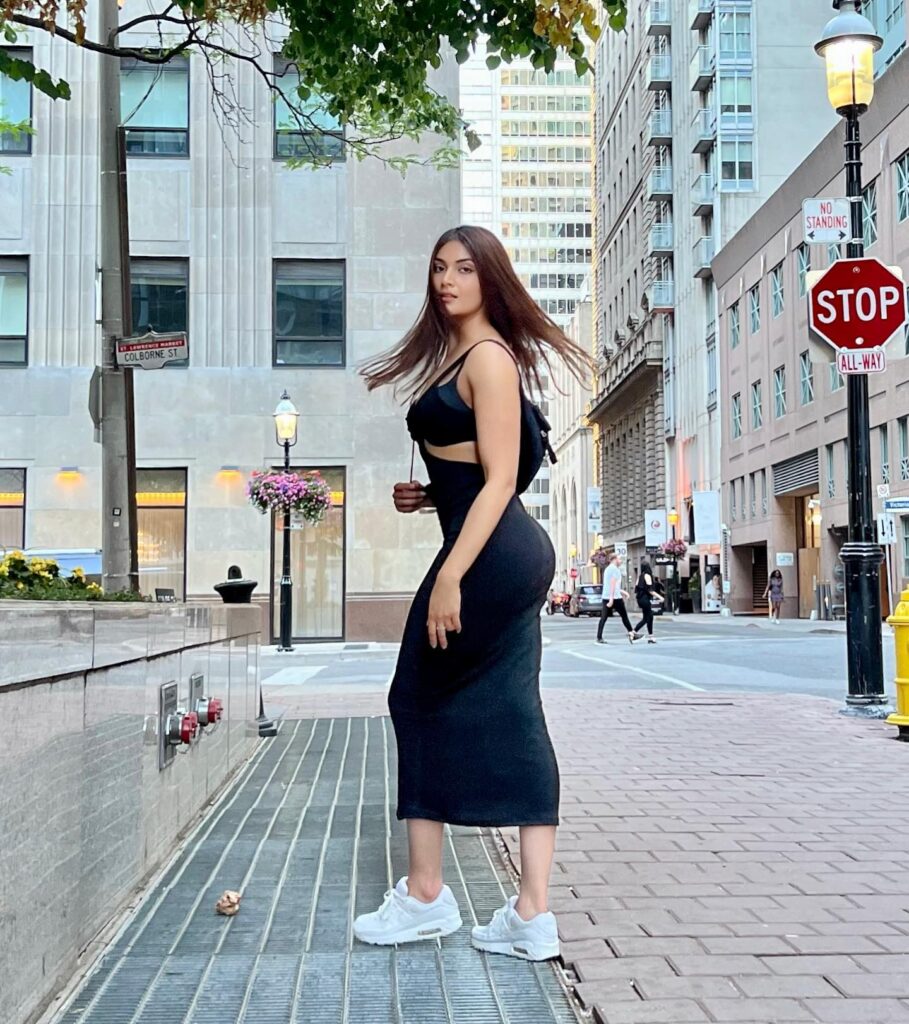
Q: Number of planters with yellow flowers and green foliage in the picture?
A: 1